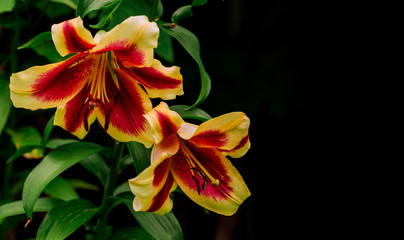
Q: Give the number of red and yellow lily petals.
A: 12